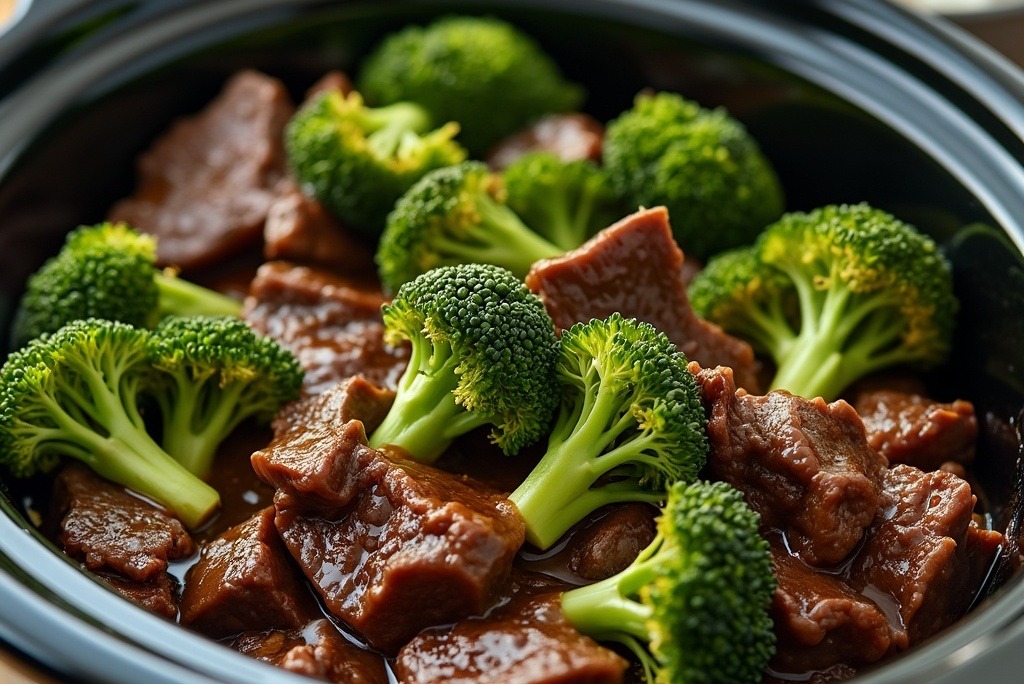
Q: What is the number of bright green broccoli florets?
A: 12